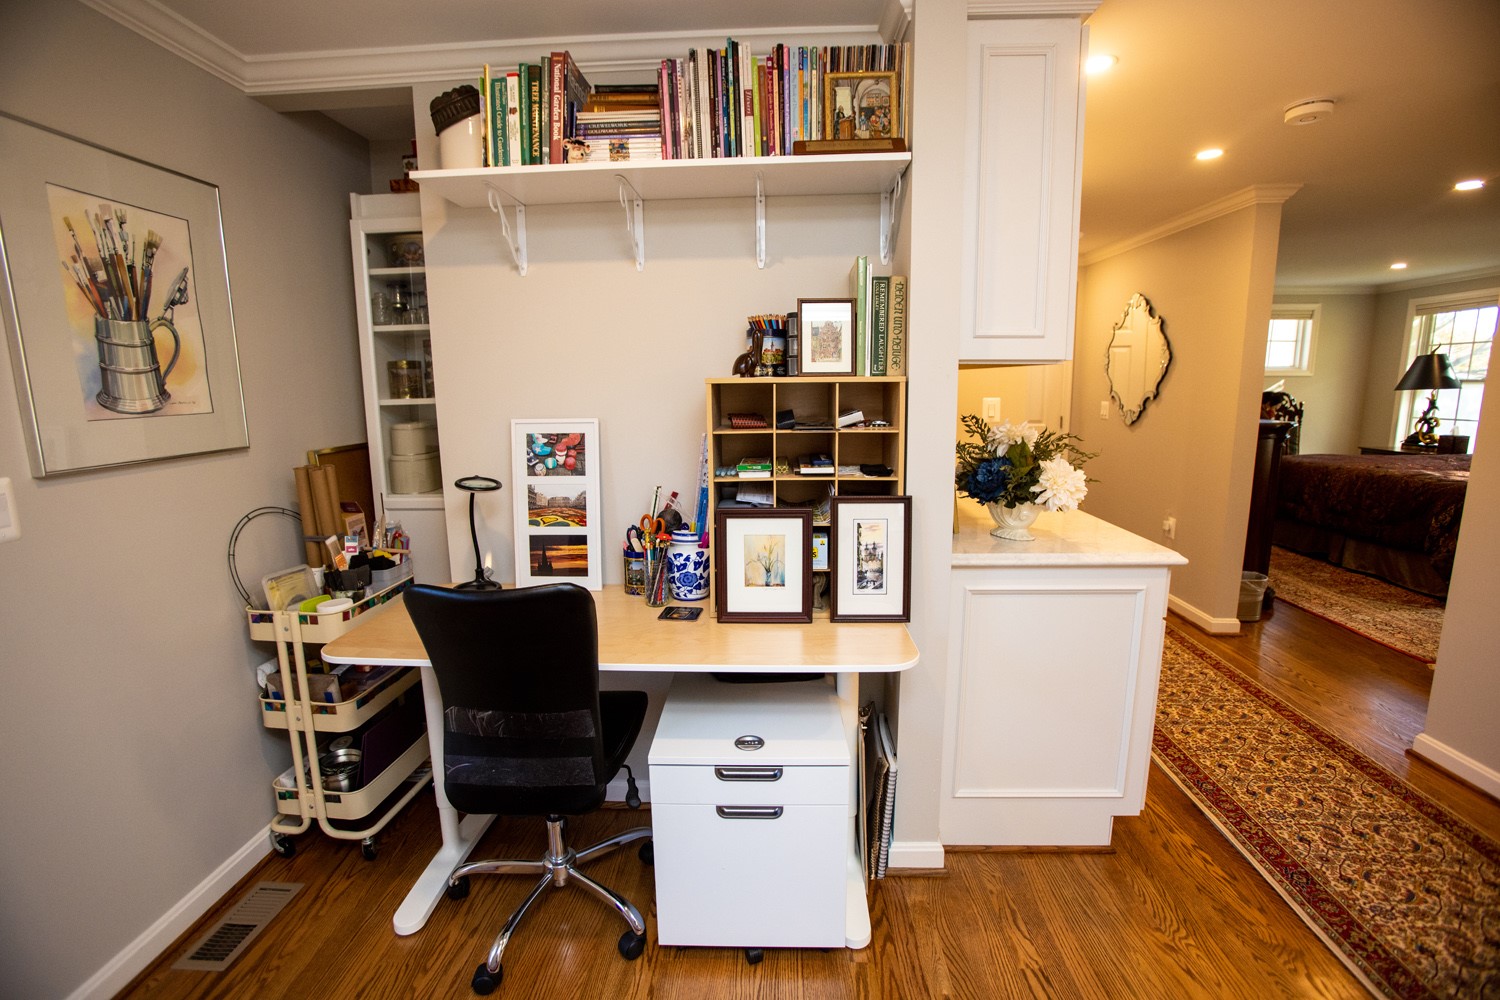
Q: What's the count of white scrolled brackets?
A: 4